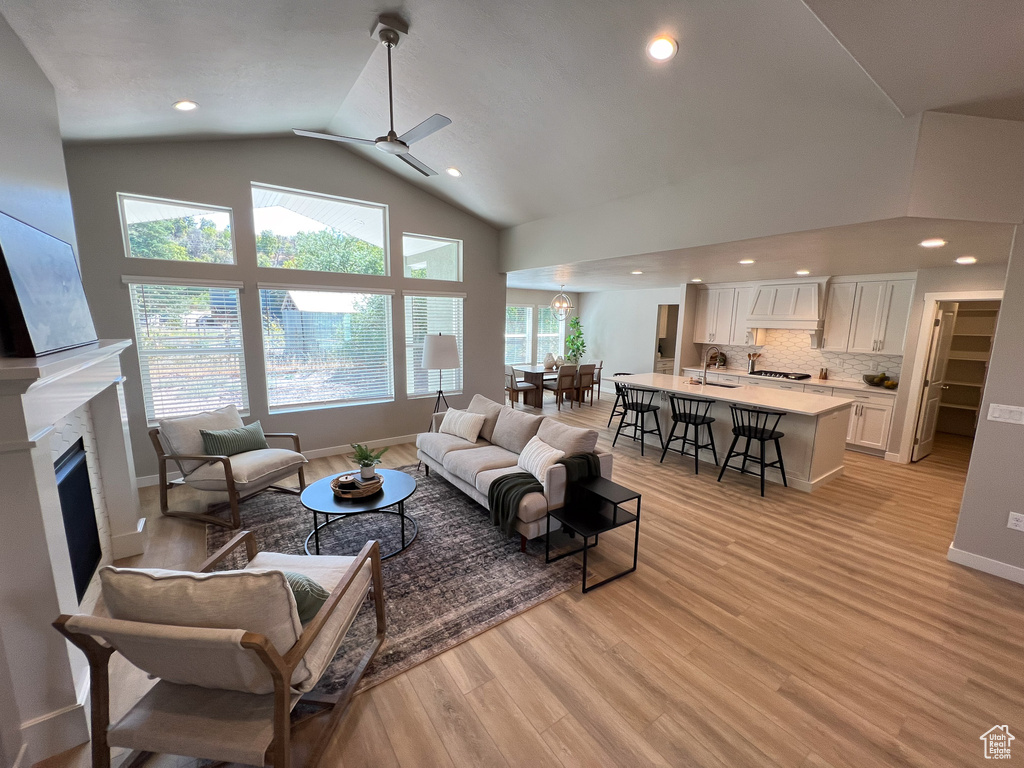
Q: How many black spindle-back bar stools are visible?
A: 4